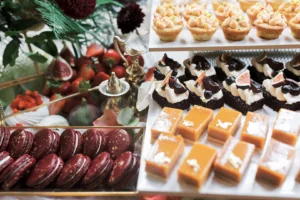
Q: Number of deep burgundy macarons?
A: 12